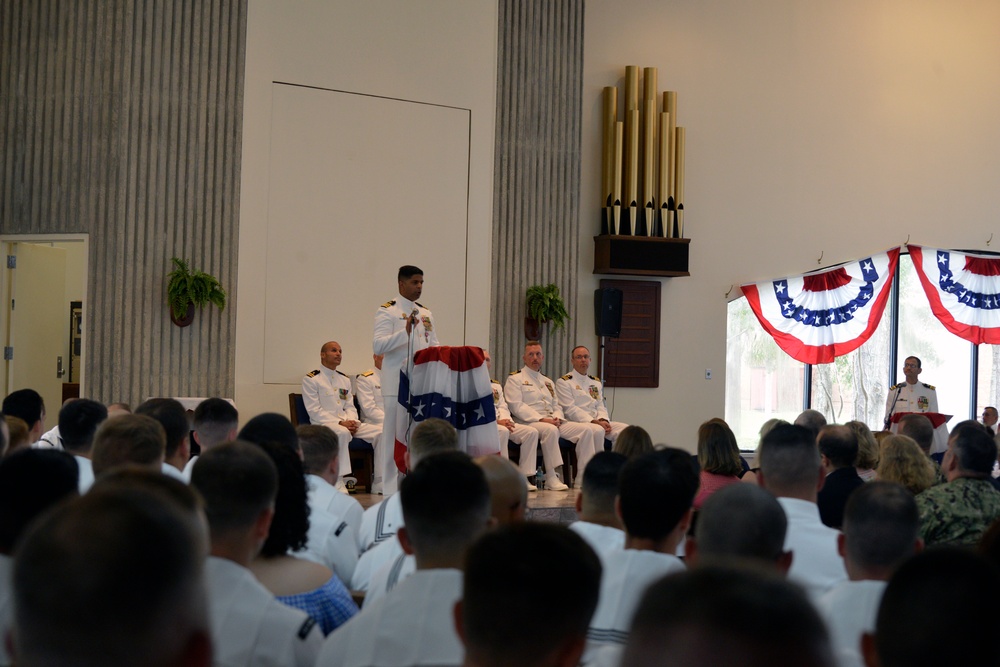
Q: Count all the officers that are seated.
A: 5